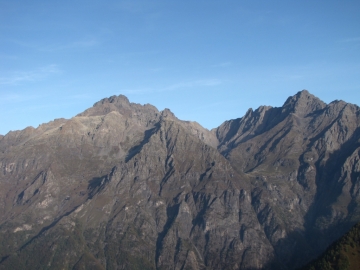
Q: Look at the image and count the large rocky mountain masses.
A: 2